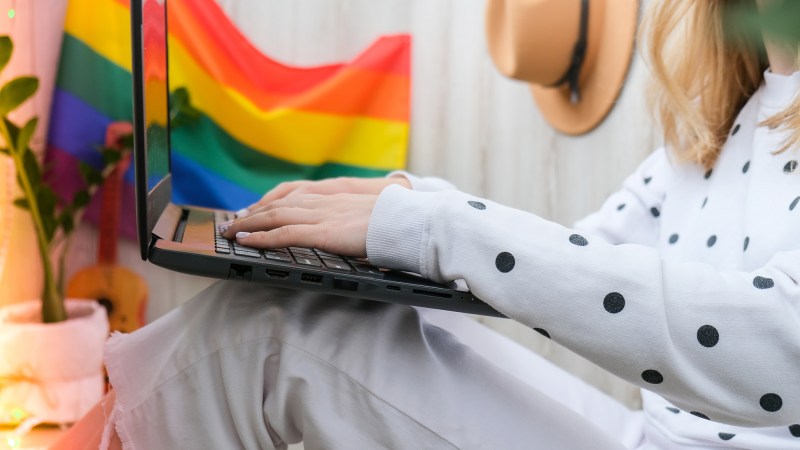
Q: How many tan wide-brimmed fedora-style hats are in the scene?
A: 1